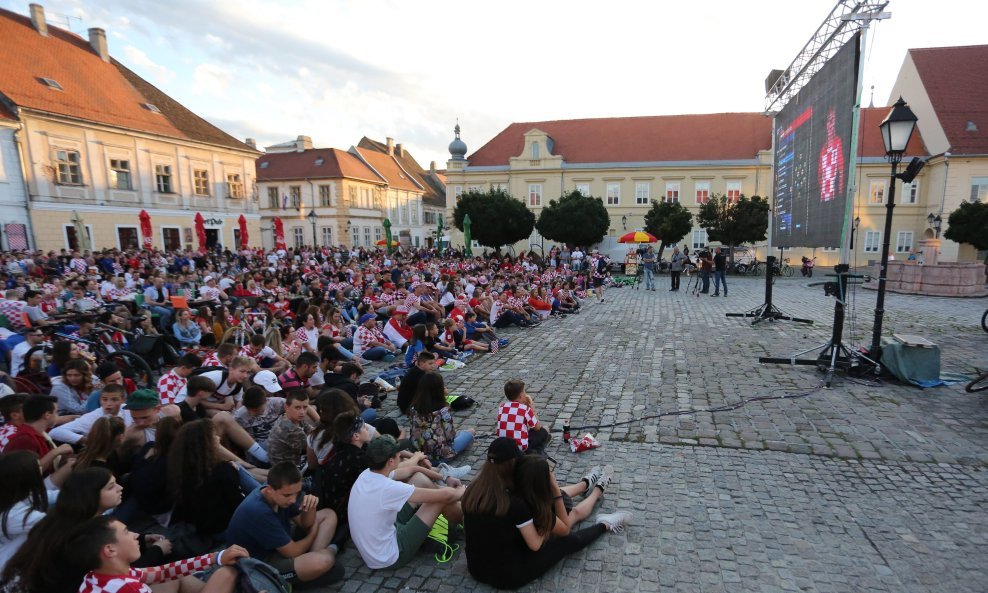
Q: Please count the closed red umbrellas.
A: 4